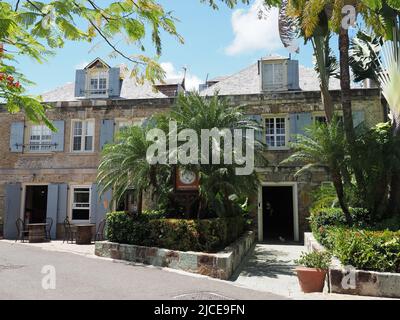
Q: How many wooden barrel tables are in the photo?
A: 2